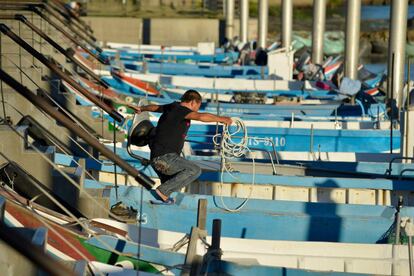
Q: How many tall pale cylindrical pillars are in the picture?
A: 7